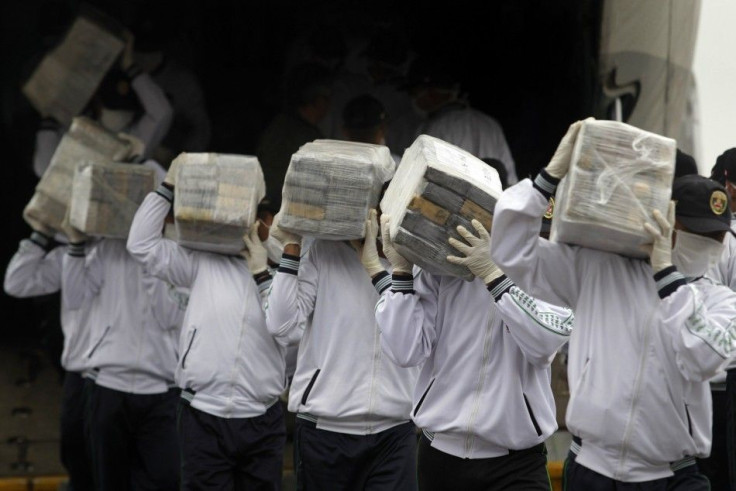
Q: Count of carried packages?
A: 7